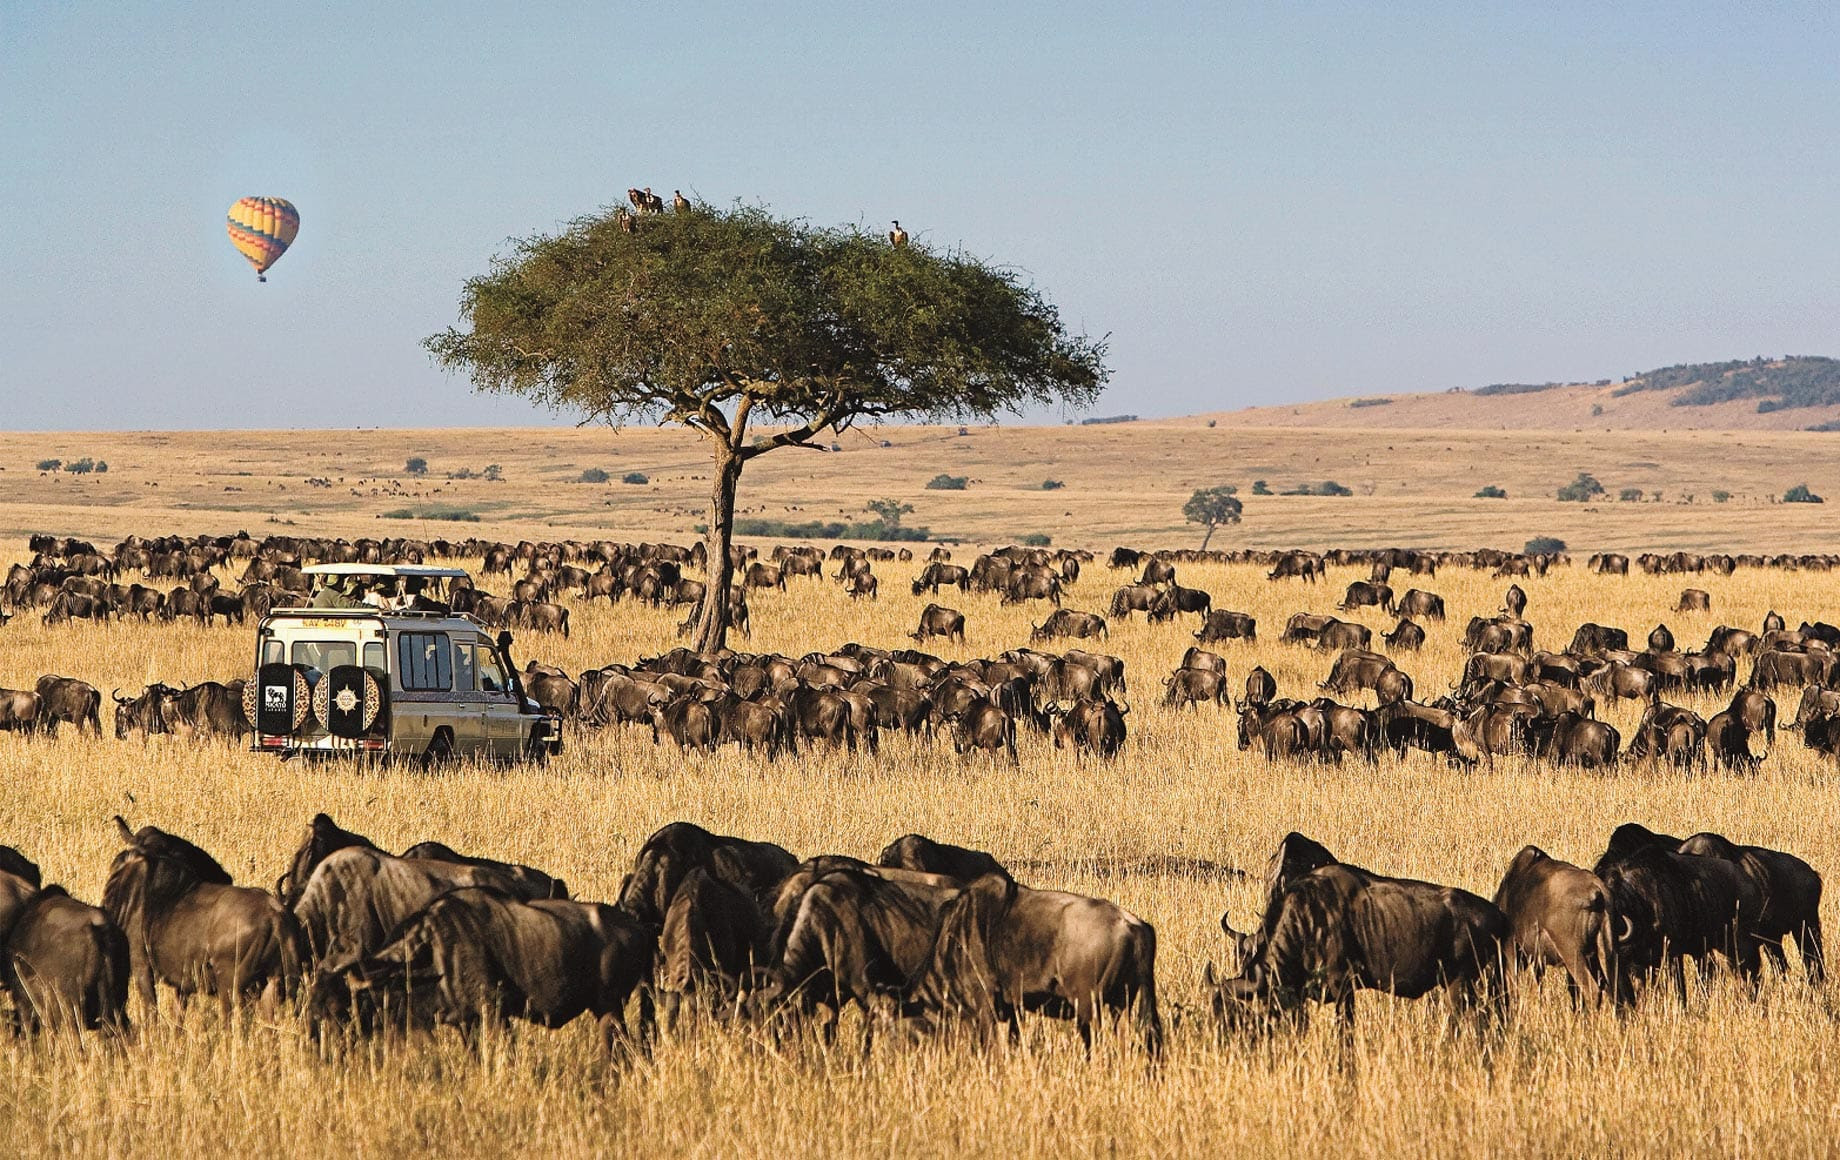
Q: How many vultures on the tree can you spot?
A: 5